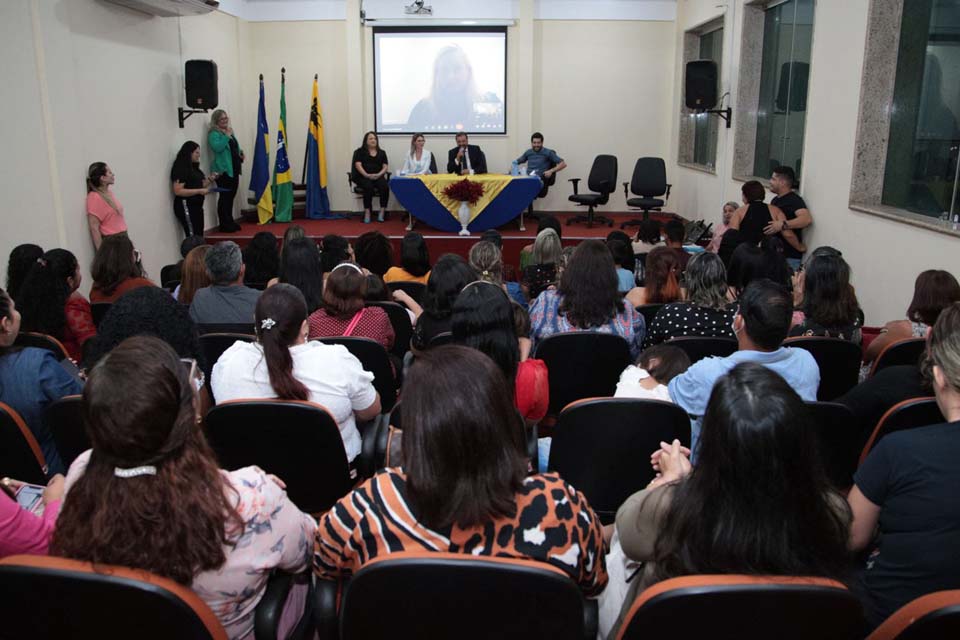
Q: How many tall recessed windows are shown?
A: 3